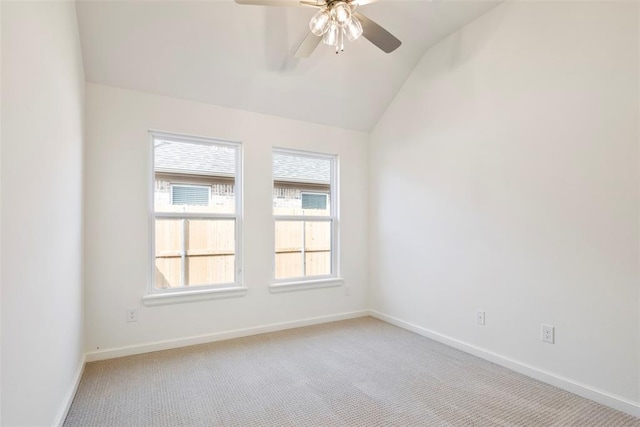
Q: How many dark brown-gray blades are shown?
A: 1